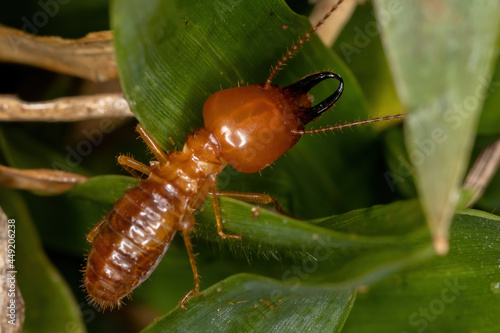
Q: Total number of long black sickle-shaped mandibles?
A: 2